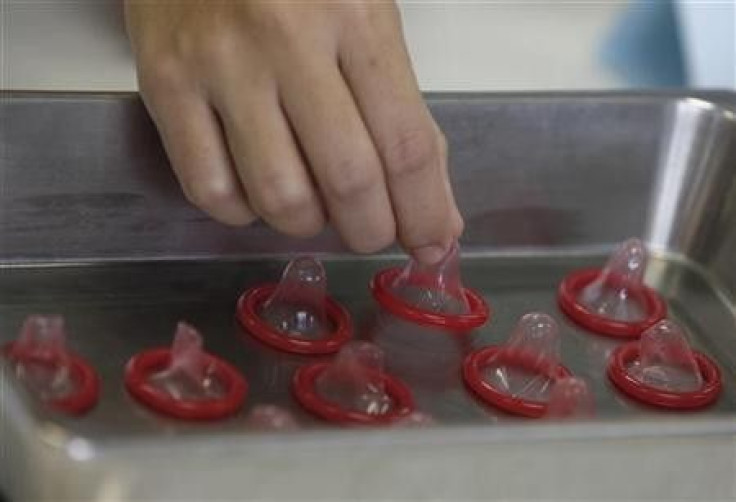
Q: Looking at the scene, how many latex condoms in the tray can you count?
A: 11